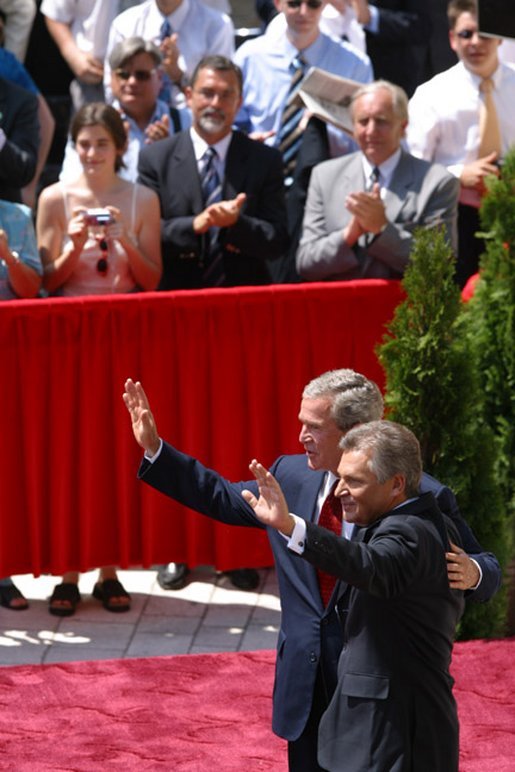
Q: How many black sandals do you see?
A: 3